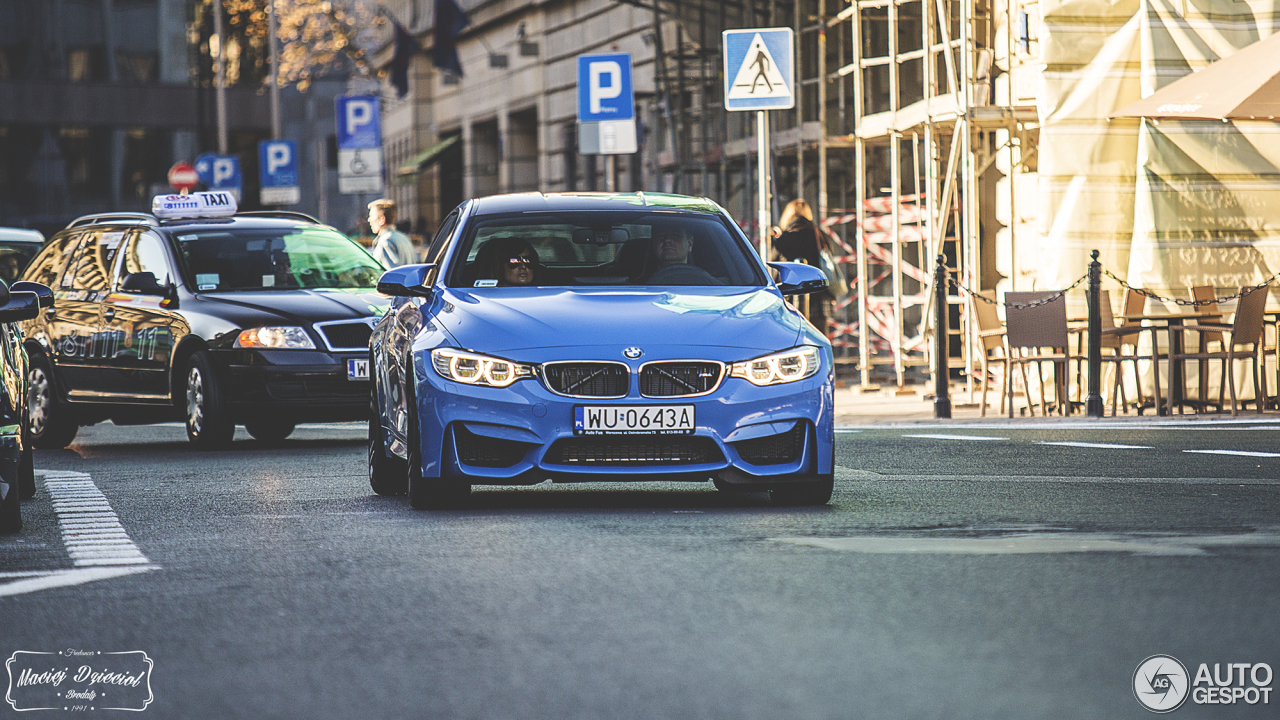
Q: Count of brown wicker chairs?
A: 6